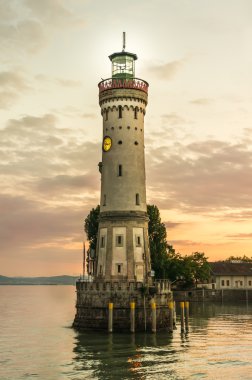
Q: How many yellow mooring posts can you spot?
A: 6